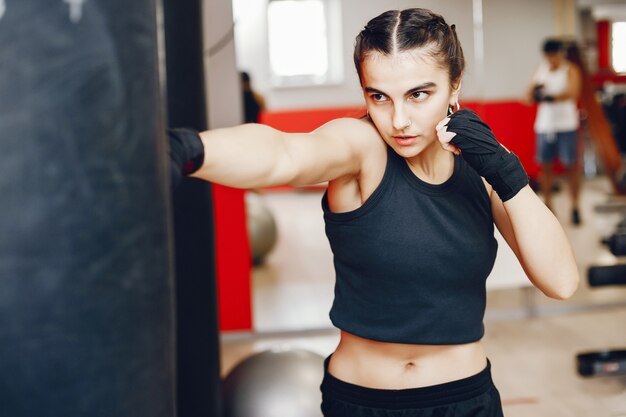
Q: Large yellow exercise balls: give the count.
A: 0